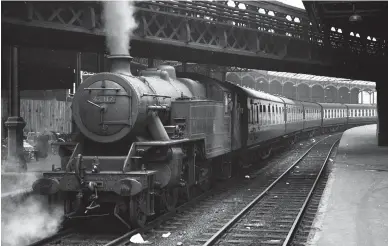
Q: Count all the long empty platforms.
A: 1